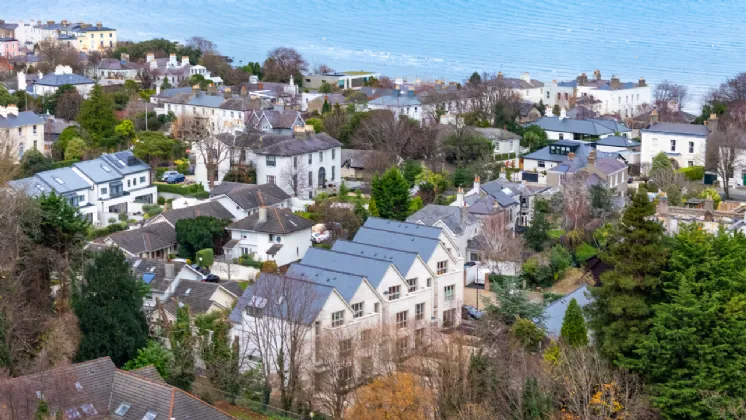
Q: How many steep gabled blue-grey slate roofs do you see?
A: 6